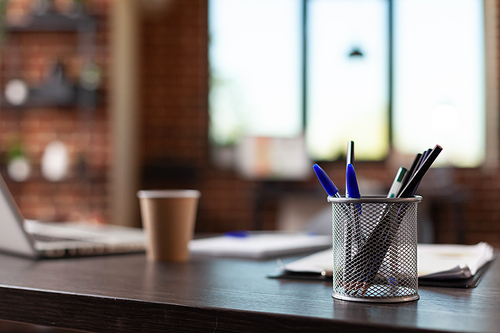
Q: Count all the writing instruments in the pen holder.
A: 8